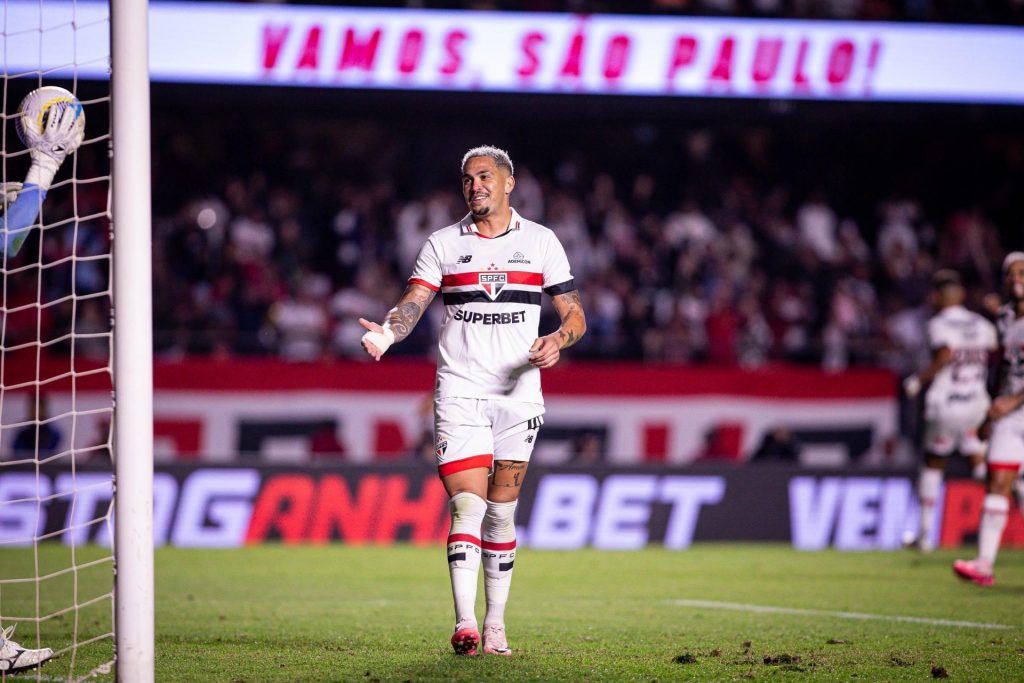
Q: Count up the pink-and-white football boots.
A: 3